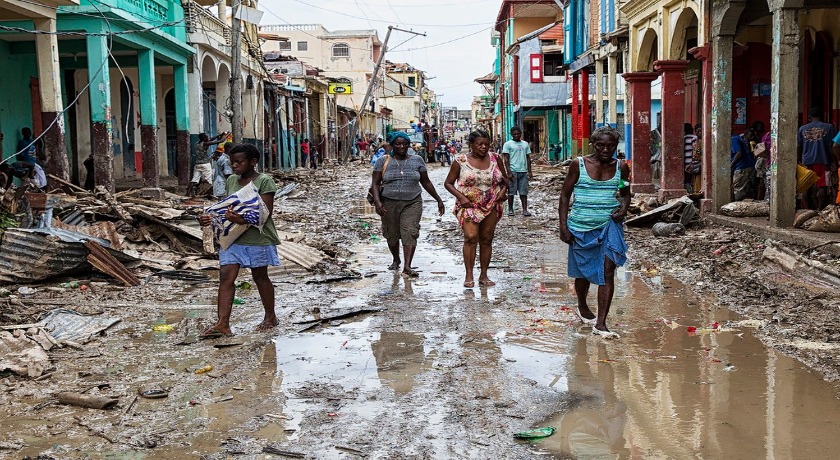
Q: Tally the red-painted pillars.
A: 5